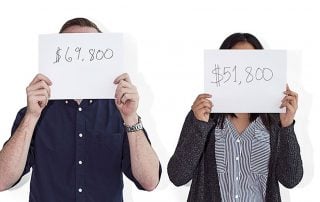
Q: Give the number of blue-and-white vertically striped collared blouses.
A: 1